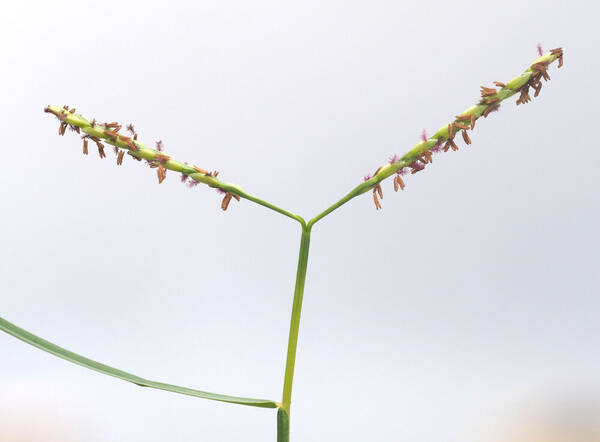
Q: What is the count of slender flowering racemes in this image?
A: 2